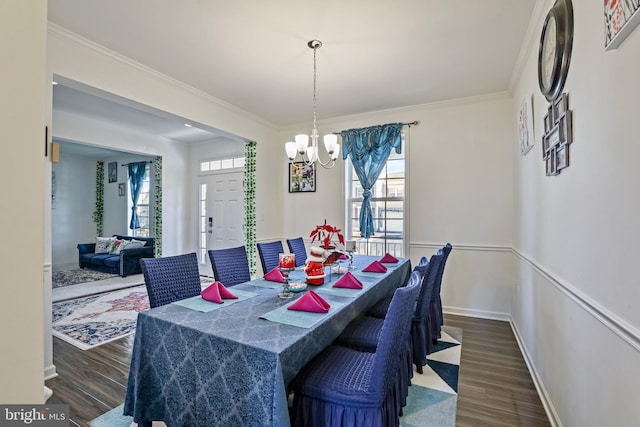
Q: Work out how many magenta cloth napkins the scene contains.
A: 7